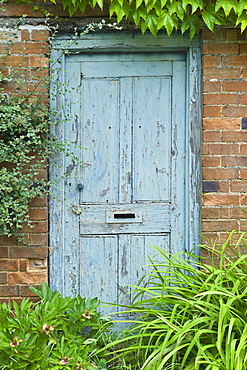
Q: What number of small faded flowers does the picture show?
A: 5